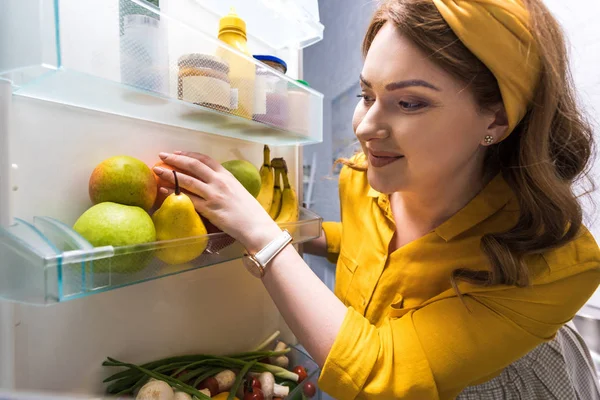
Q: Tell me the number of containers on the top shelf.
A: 5